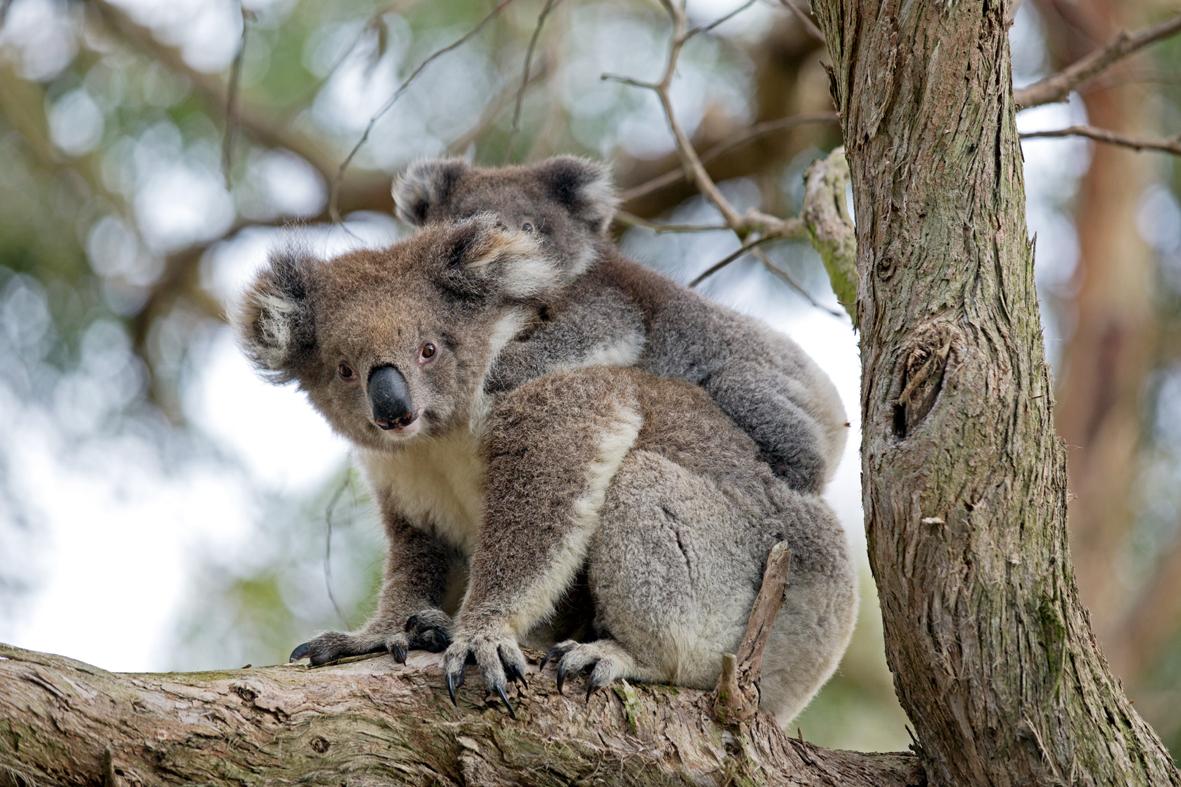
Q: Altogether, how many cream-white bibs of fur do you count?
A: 1